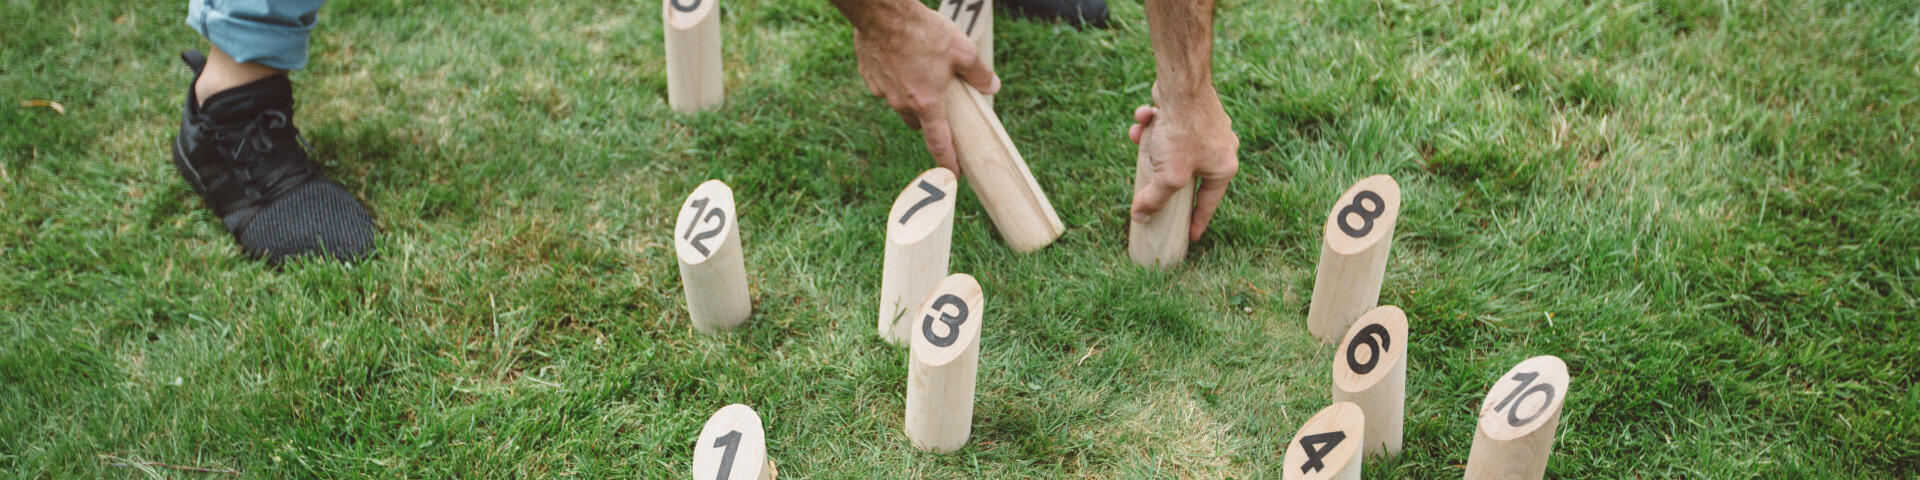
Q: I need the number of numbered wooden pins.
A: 10